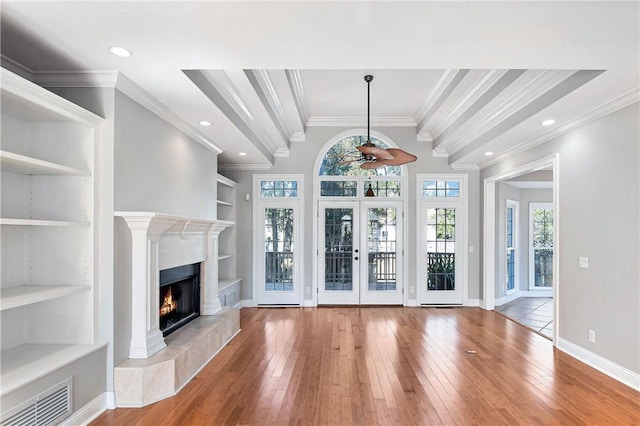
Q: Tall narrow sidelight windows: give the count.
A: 2